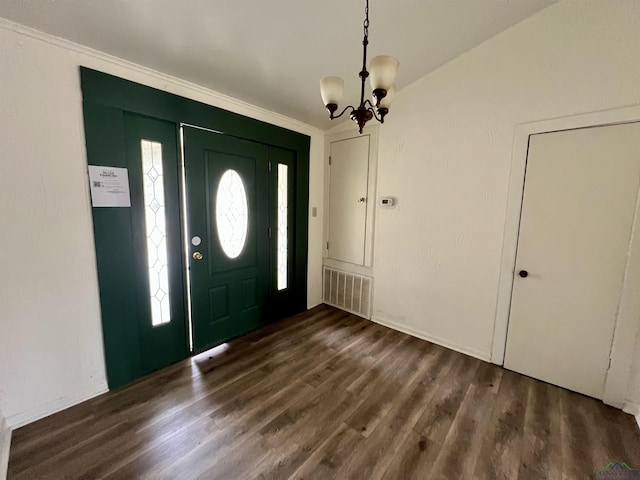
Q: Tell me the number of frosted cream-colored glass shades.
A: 3